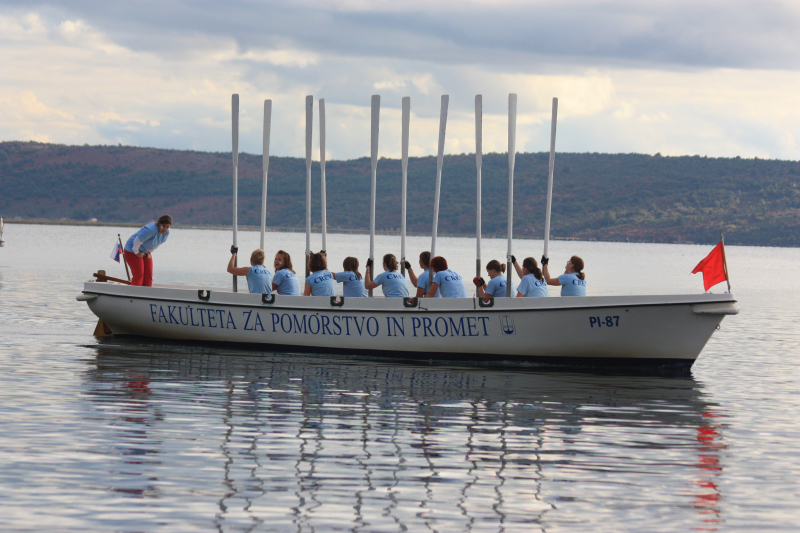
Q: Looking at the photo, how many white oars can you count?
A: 10